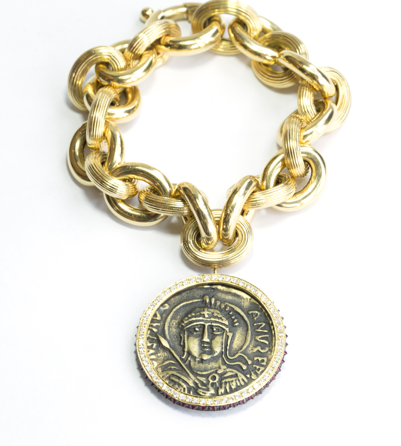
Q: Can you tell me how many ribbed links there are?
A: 11